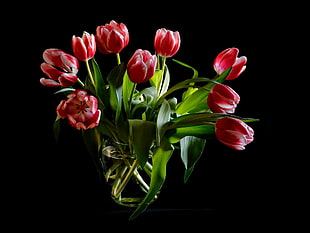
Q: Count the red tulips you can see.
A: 9